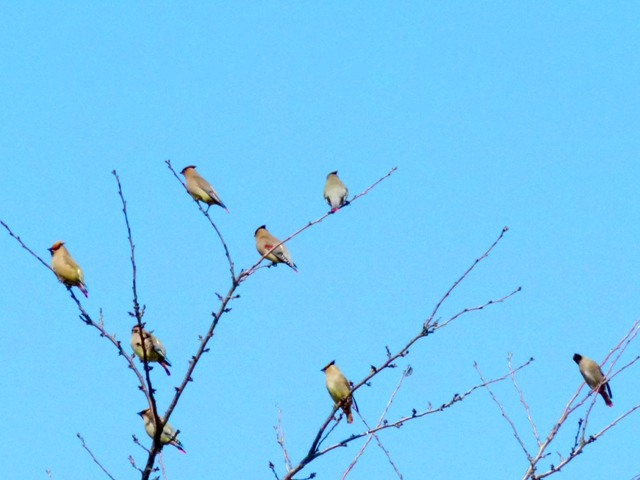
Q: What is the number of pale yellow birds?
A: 8